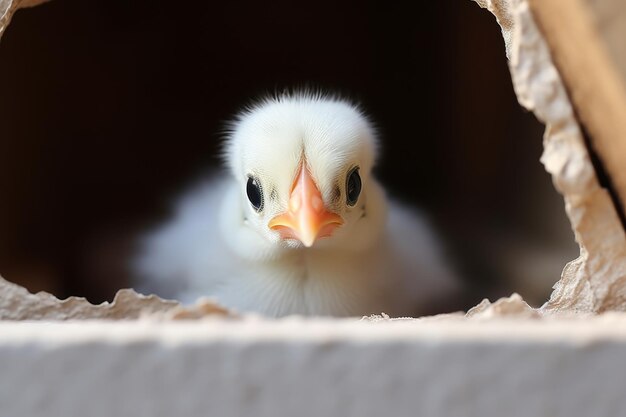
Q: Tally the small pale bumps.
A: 2